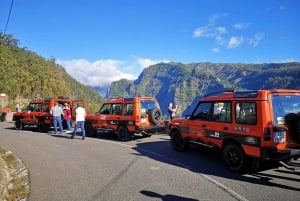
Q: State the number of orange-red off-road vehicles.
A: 3